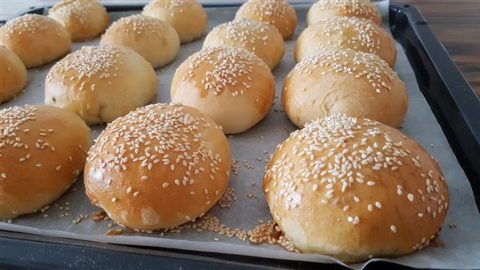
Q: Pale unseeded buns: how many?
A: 0